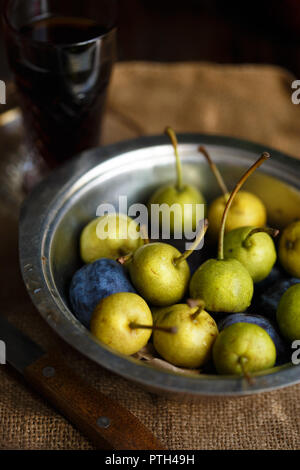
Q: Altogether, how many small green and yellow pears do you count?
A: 11